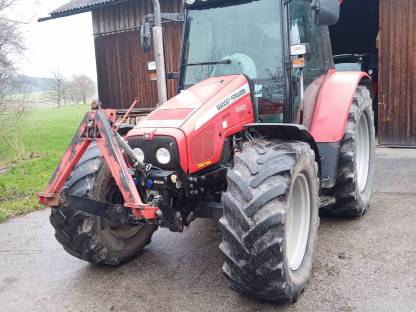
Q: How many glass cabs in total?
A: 1